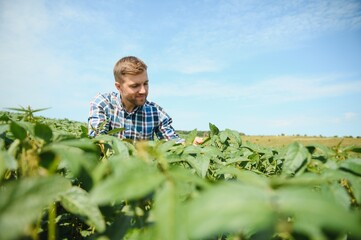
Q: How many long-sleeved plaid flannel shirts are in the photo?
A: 1